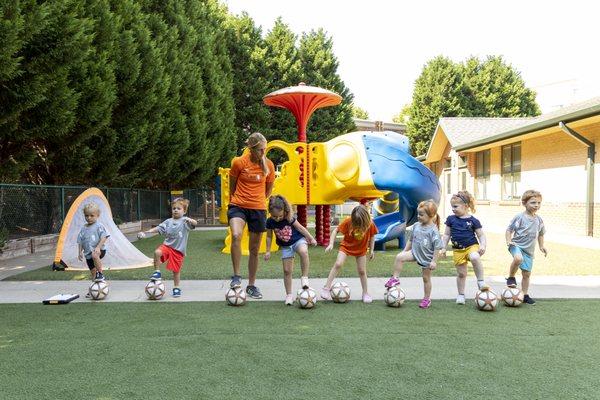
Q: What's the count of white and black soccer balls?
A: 8